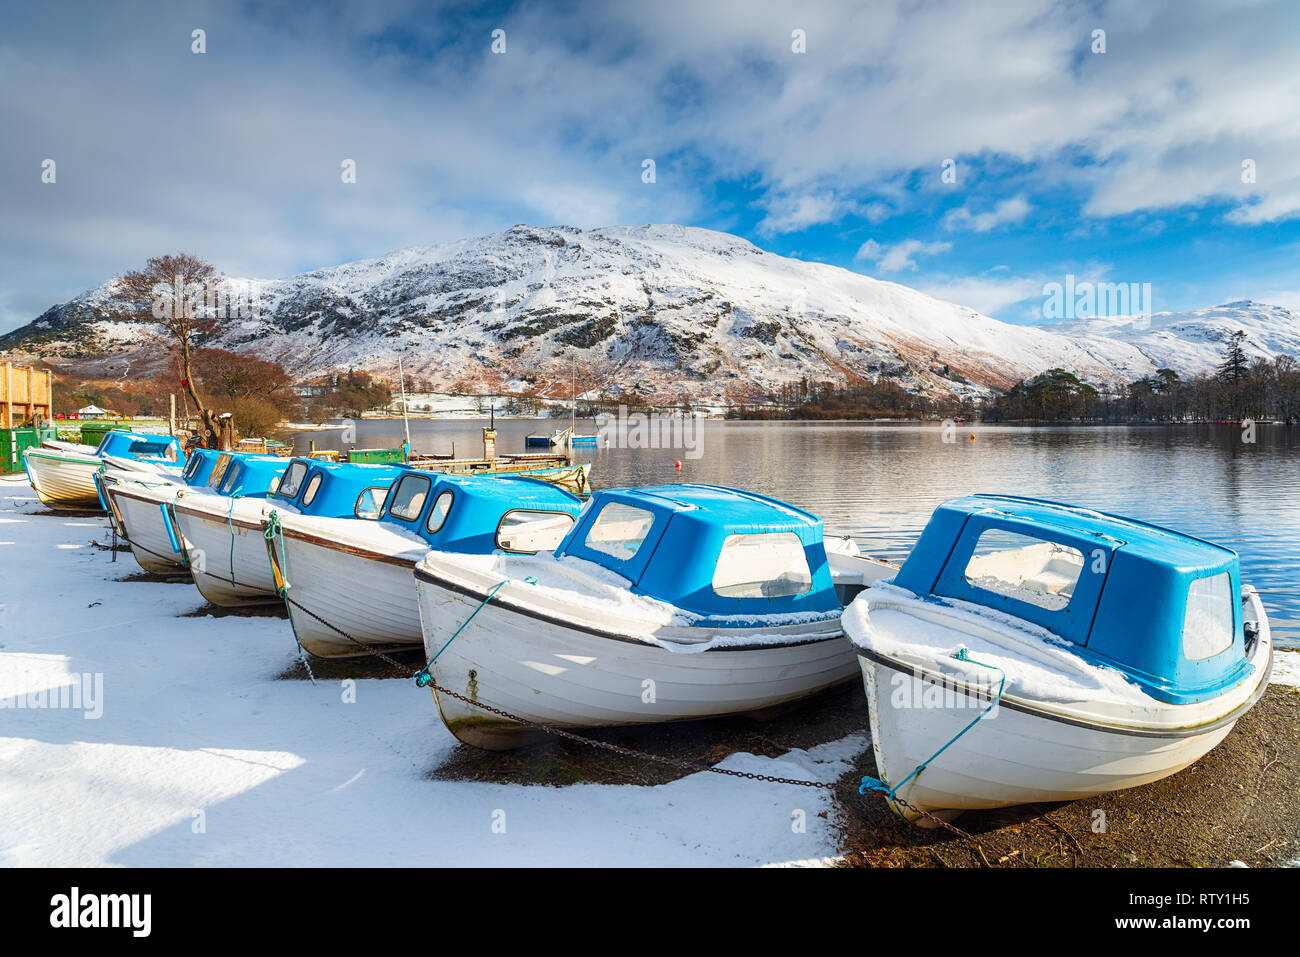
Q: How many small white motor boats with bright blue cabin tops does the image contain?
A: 7